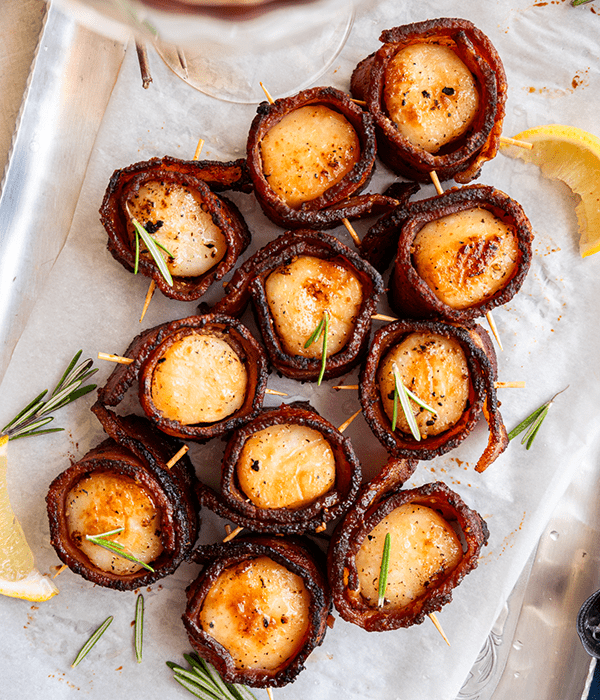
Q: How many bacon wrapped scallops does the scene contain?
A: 11